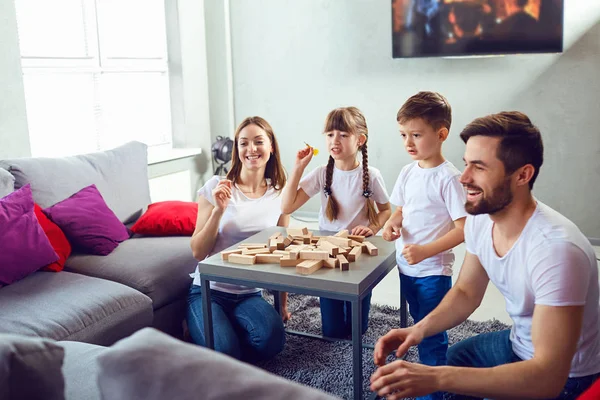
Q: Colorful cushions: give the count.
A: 4